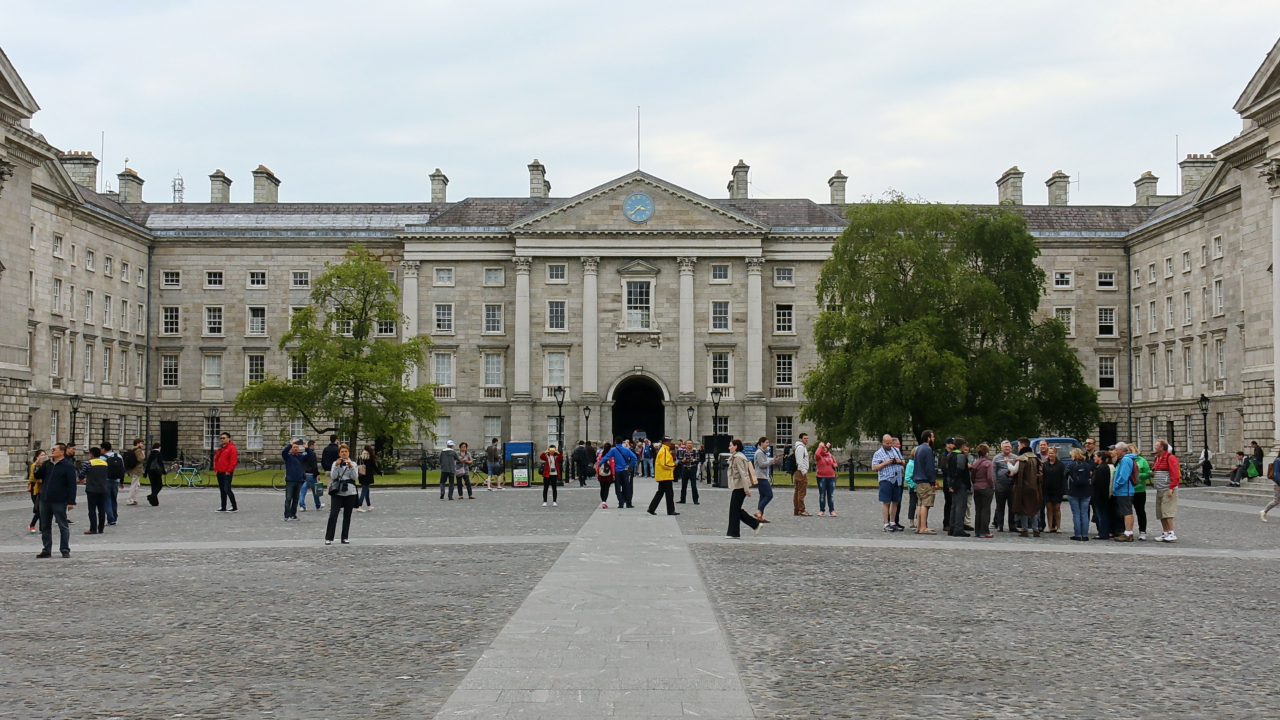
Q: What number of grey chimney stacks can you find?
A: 12